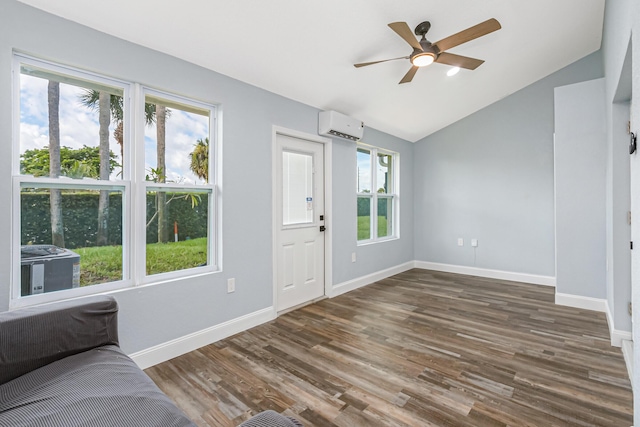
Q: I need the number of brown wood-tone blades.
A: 5